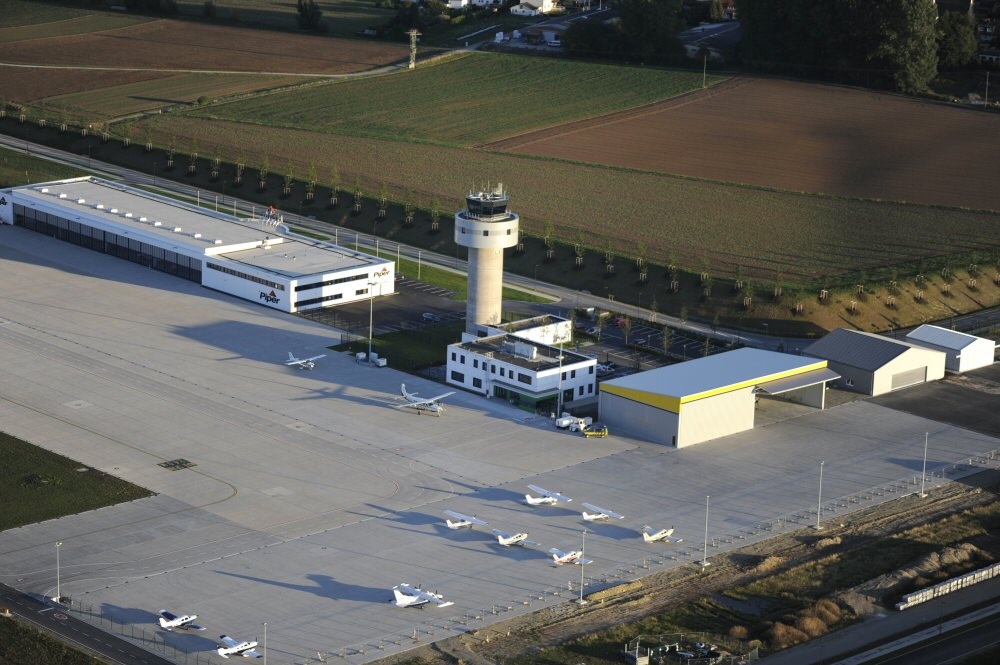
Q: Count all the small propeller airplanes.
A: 11